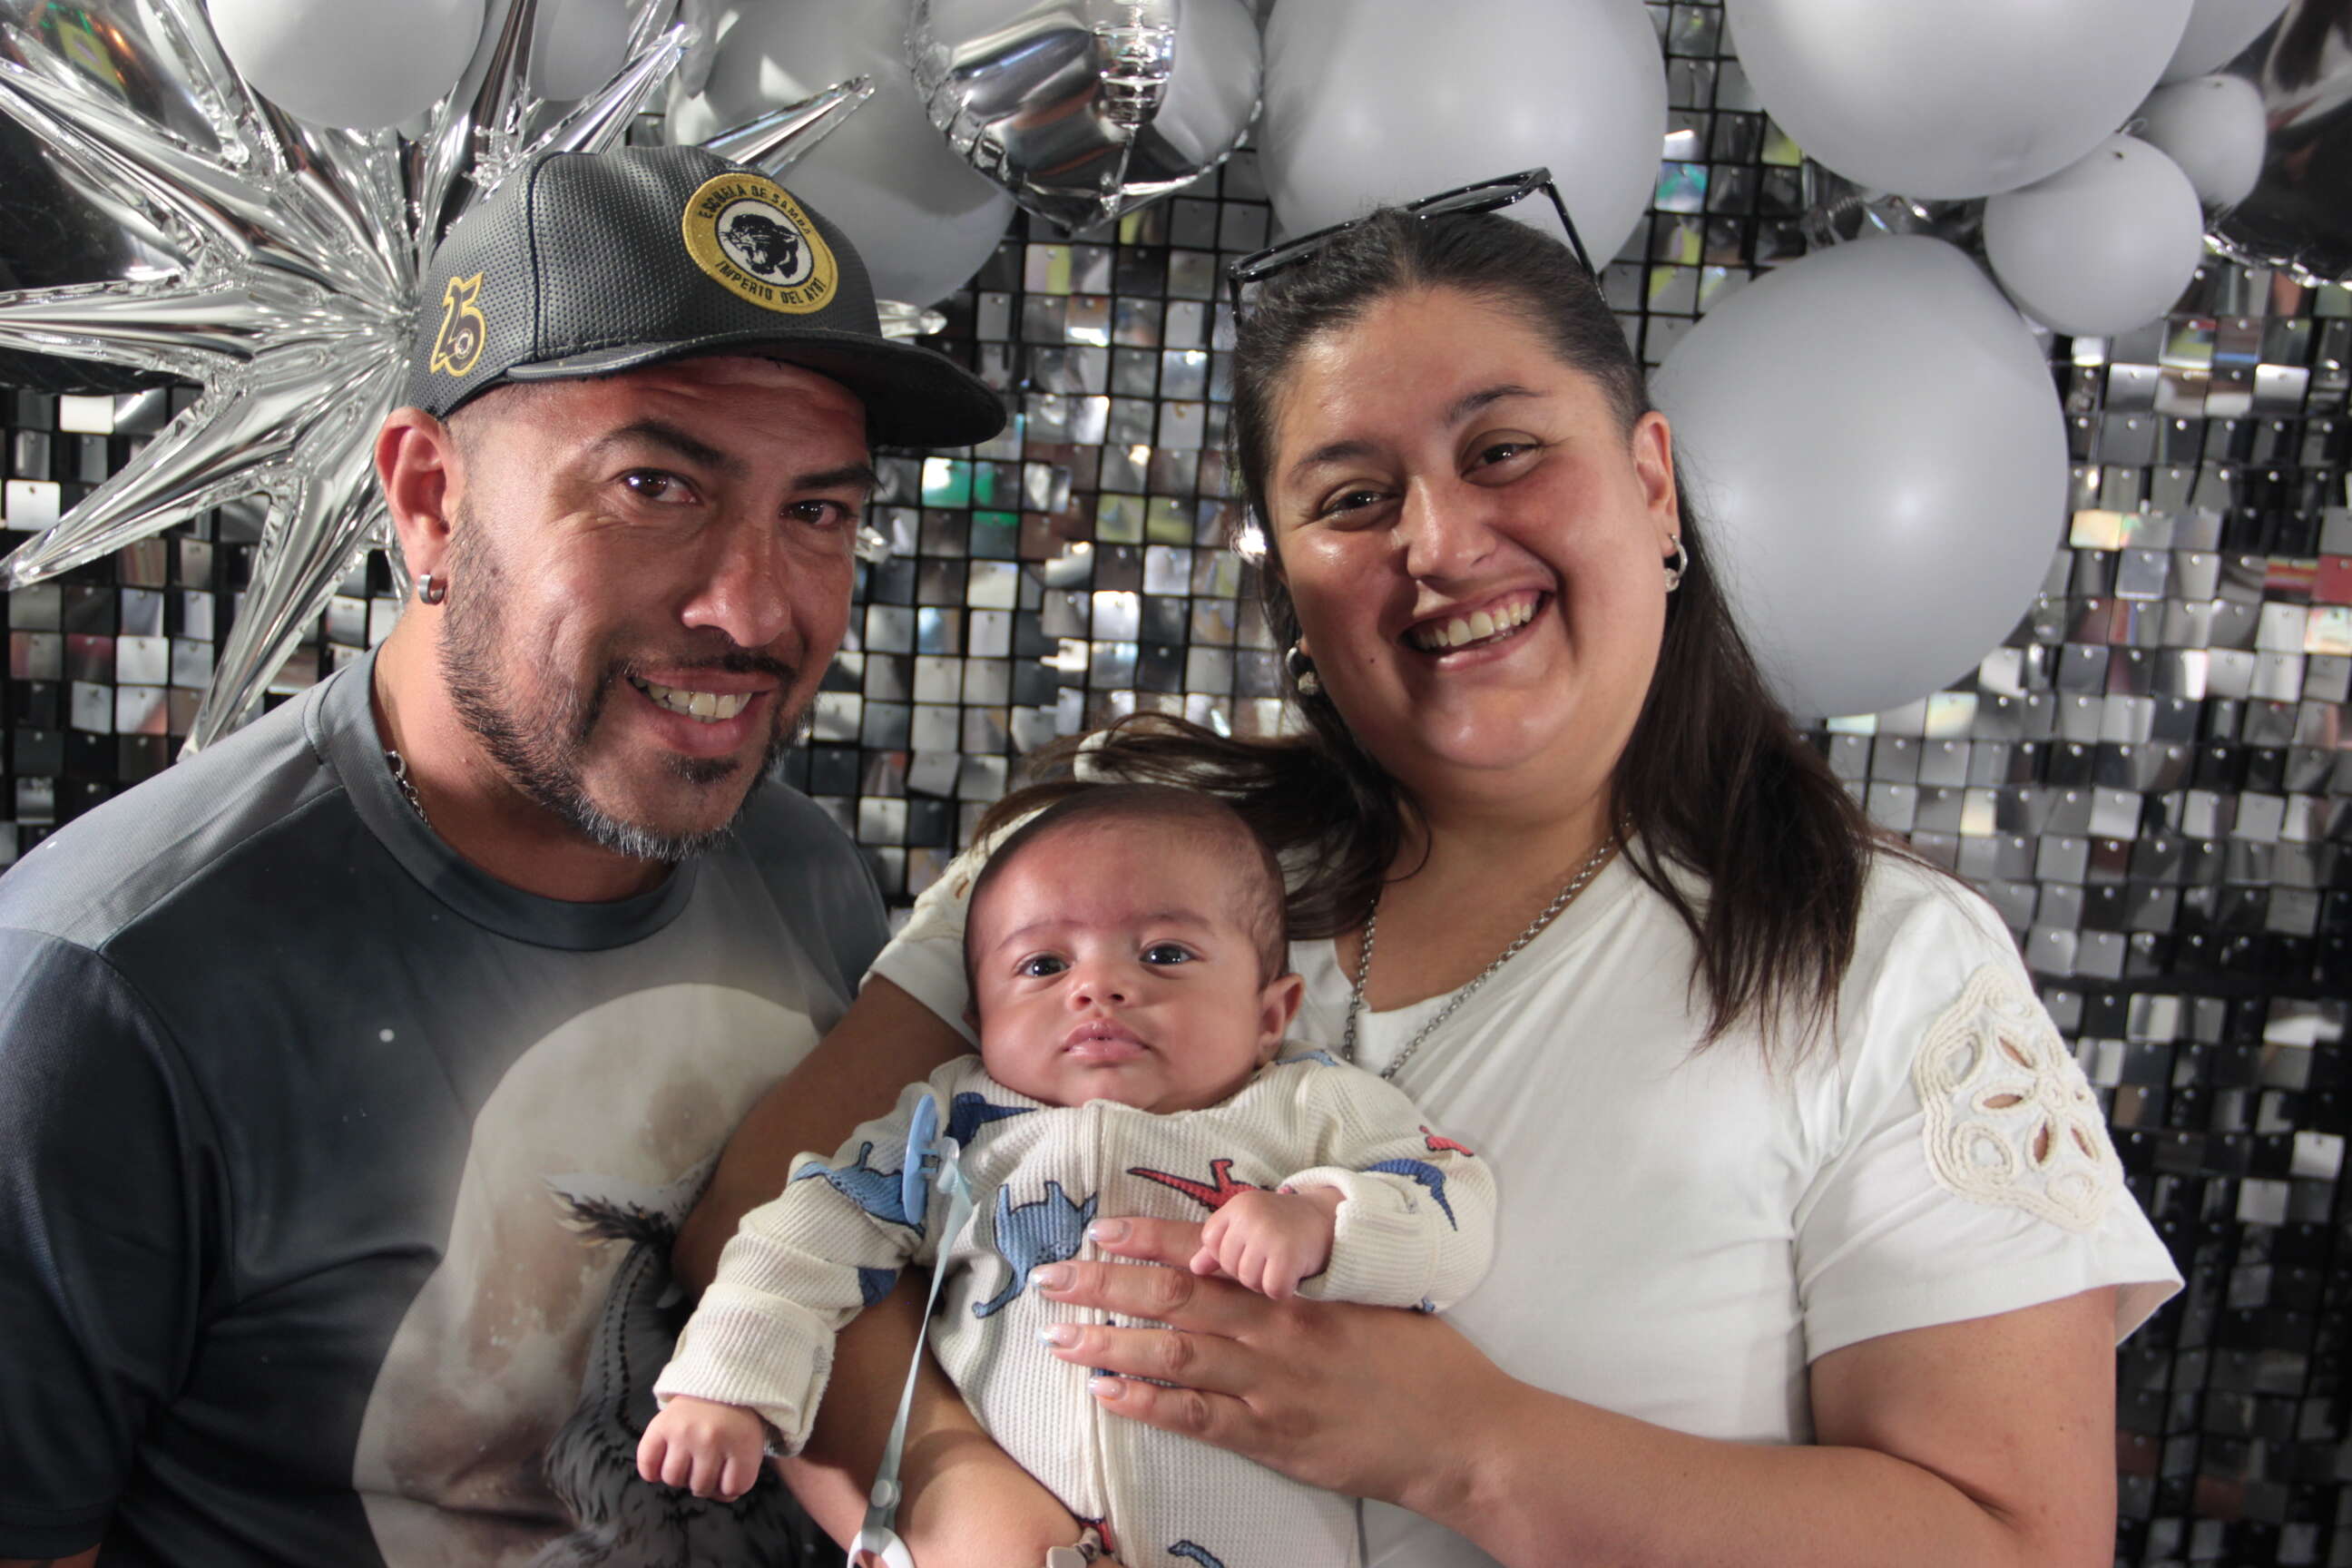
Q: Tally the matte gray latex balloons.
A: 9